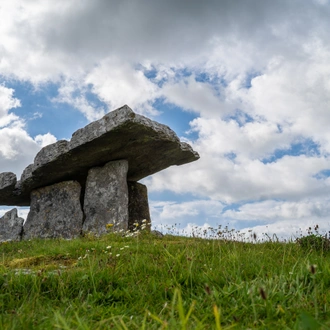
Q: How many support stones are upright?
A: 3